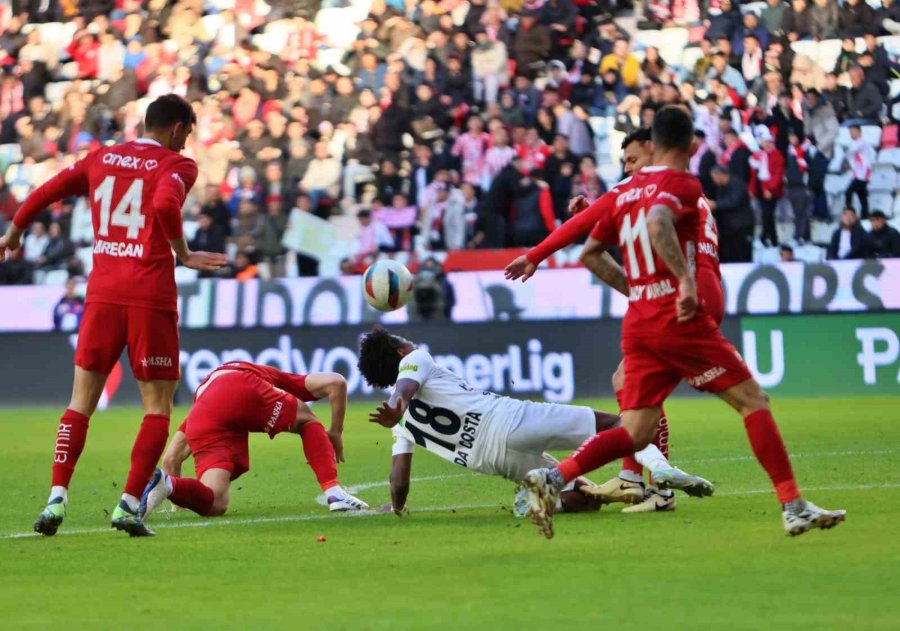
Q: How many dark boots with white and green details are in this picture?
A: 2